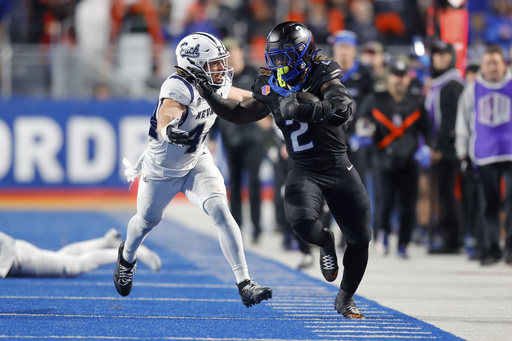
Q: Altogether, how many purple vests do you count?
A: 2